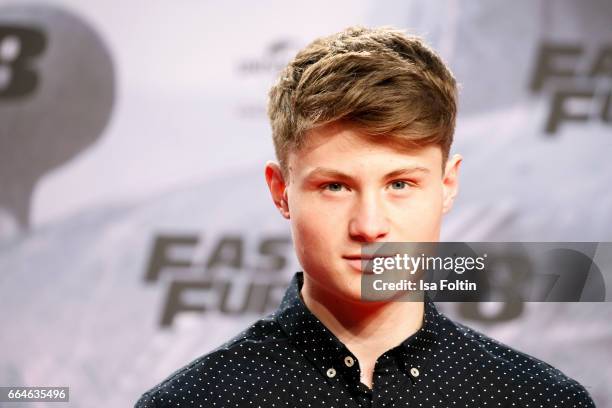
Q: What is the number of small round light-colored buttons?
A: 3